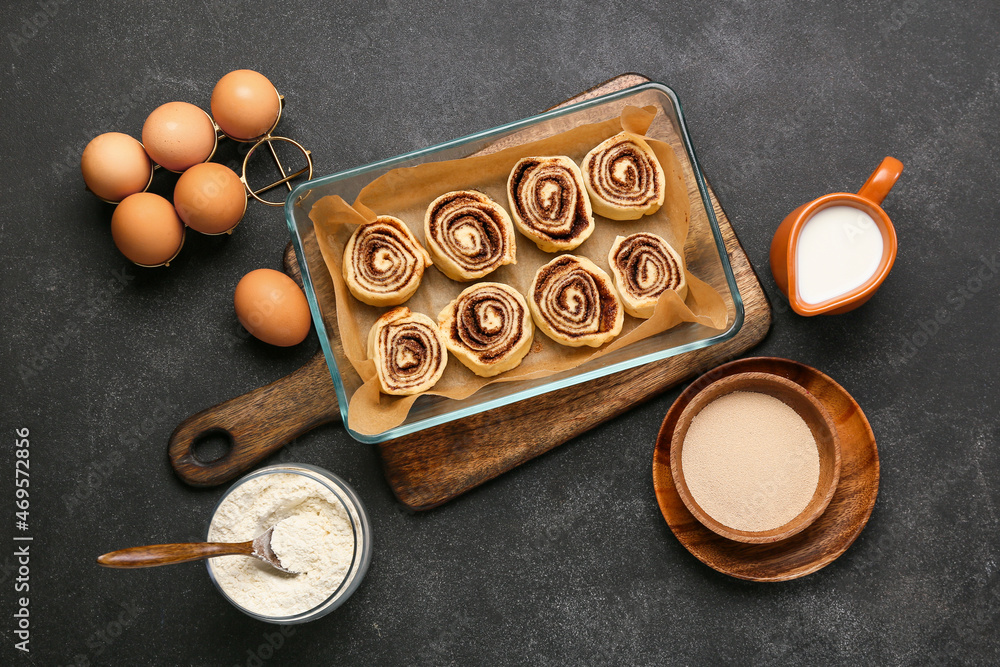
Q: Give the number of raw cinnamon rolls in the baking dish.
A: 8